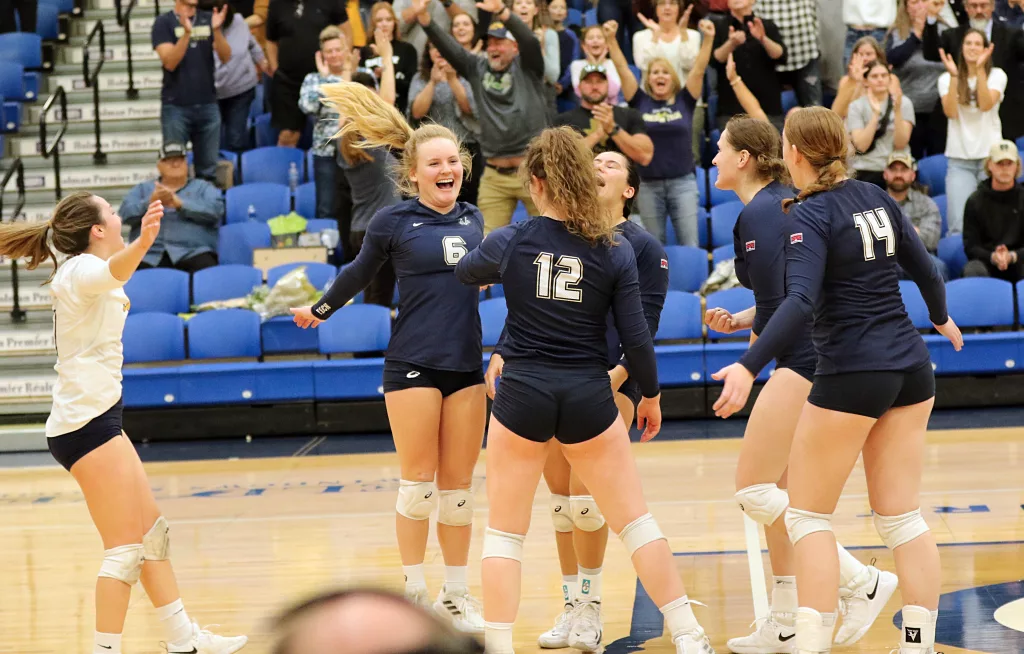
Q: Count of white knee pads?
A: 11